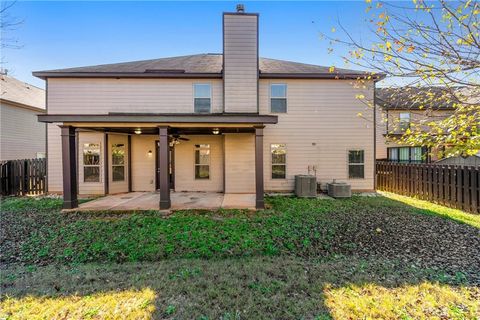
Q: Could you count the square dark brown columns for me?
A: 3